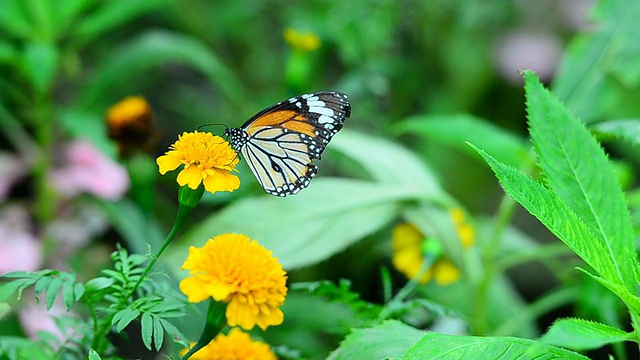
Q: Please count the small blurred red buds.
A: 1